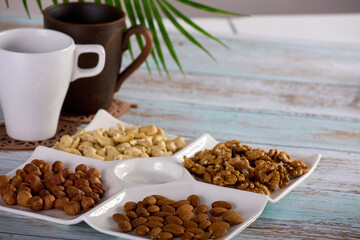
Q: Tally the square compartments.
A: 4